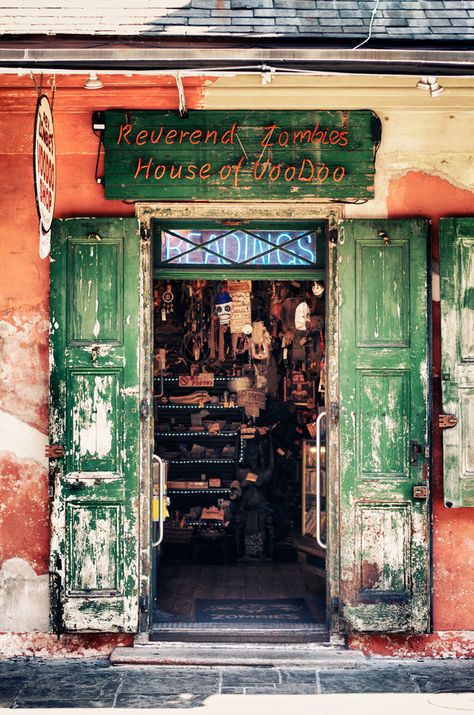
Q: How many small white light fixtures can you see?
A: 3